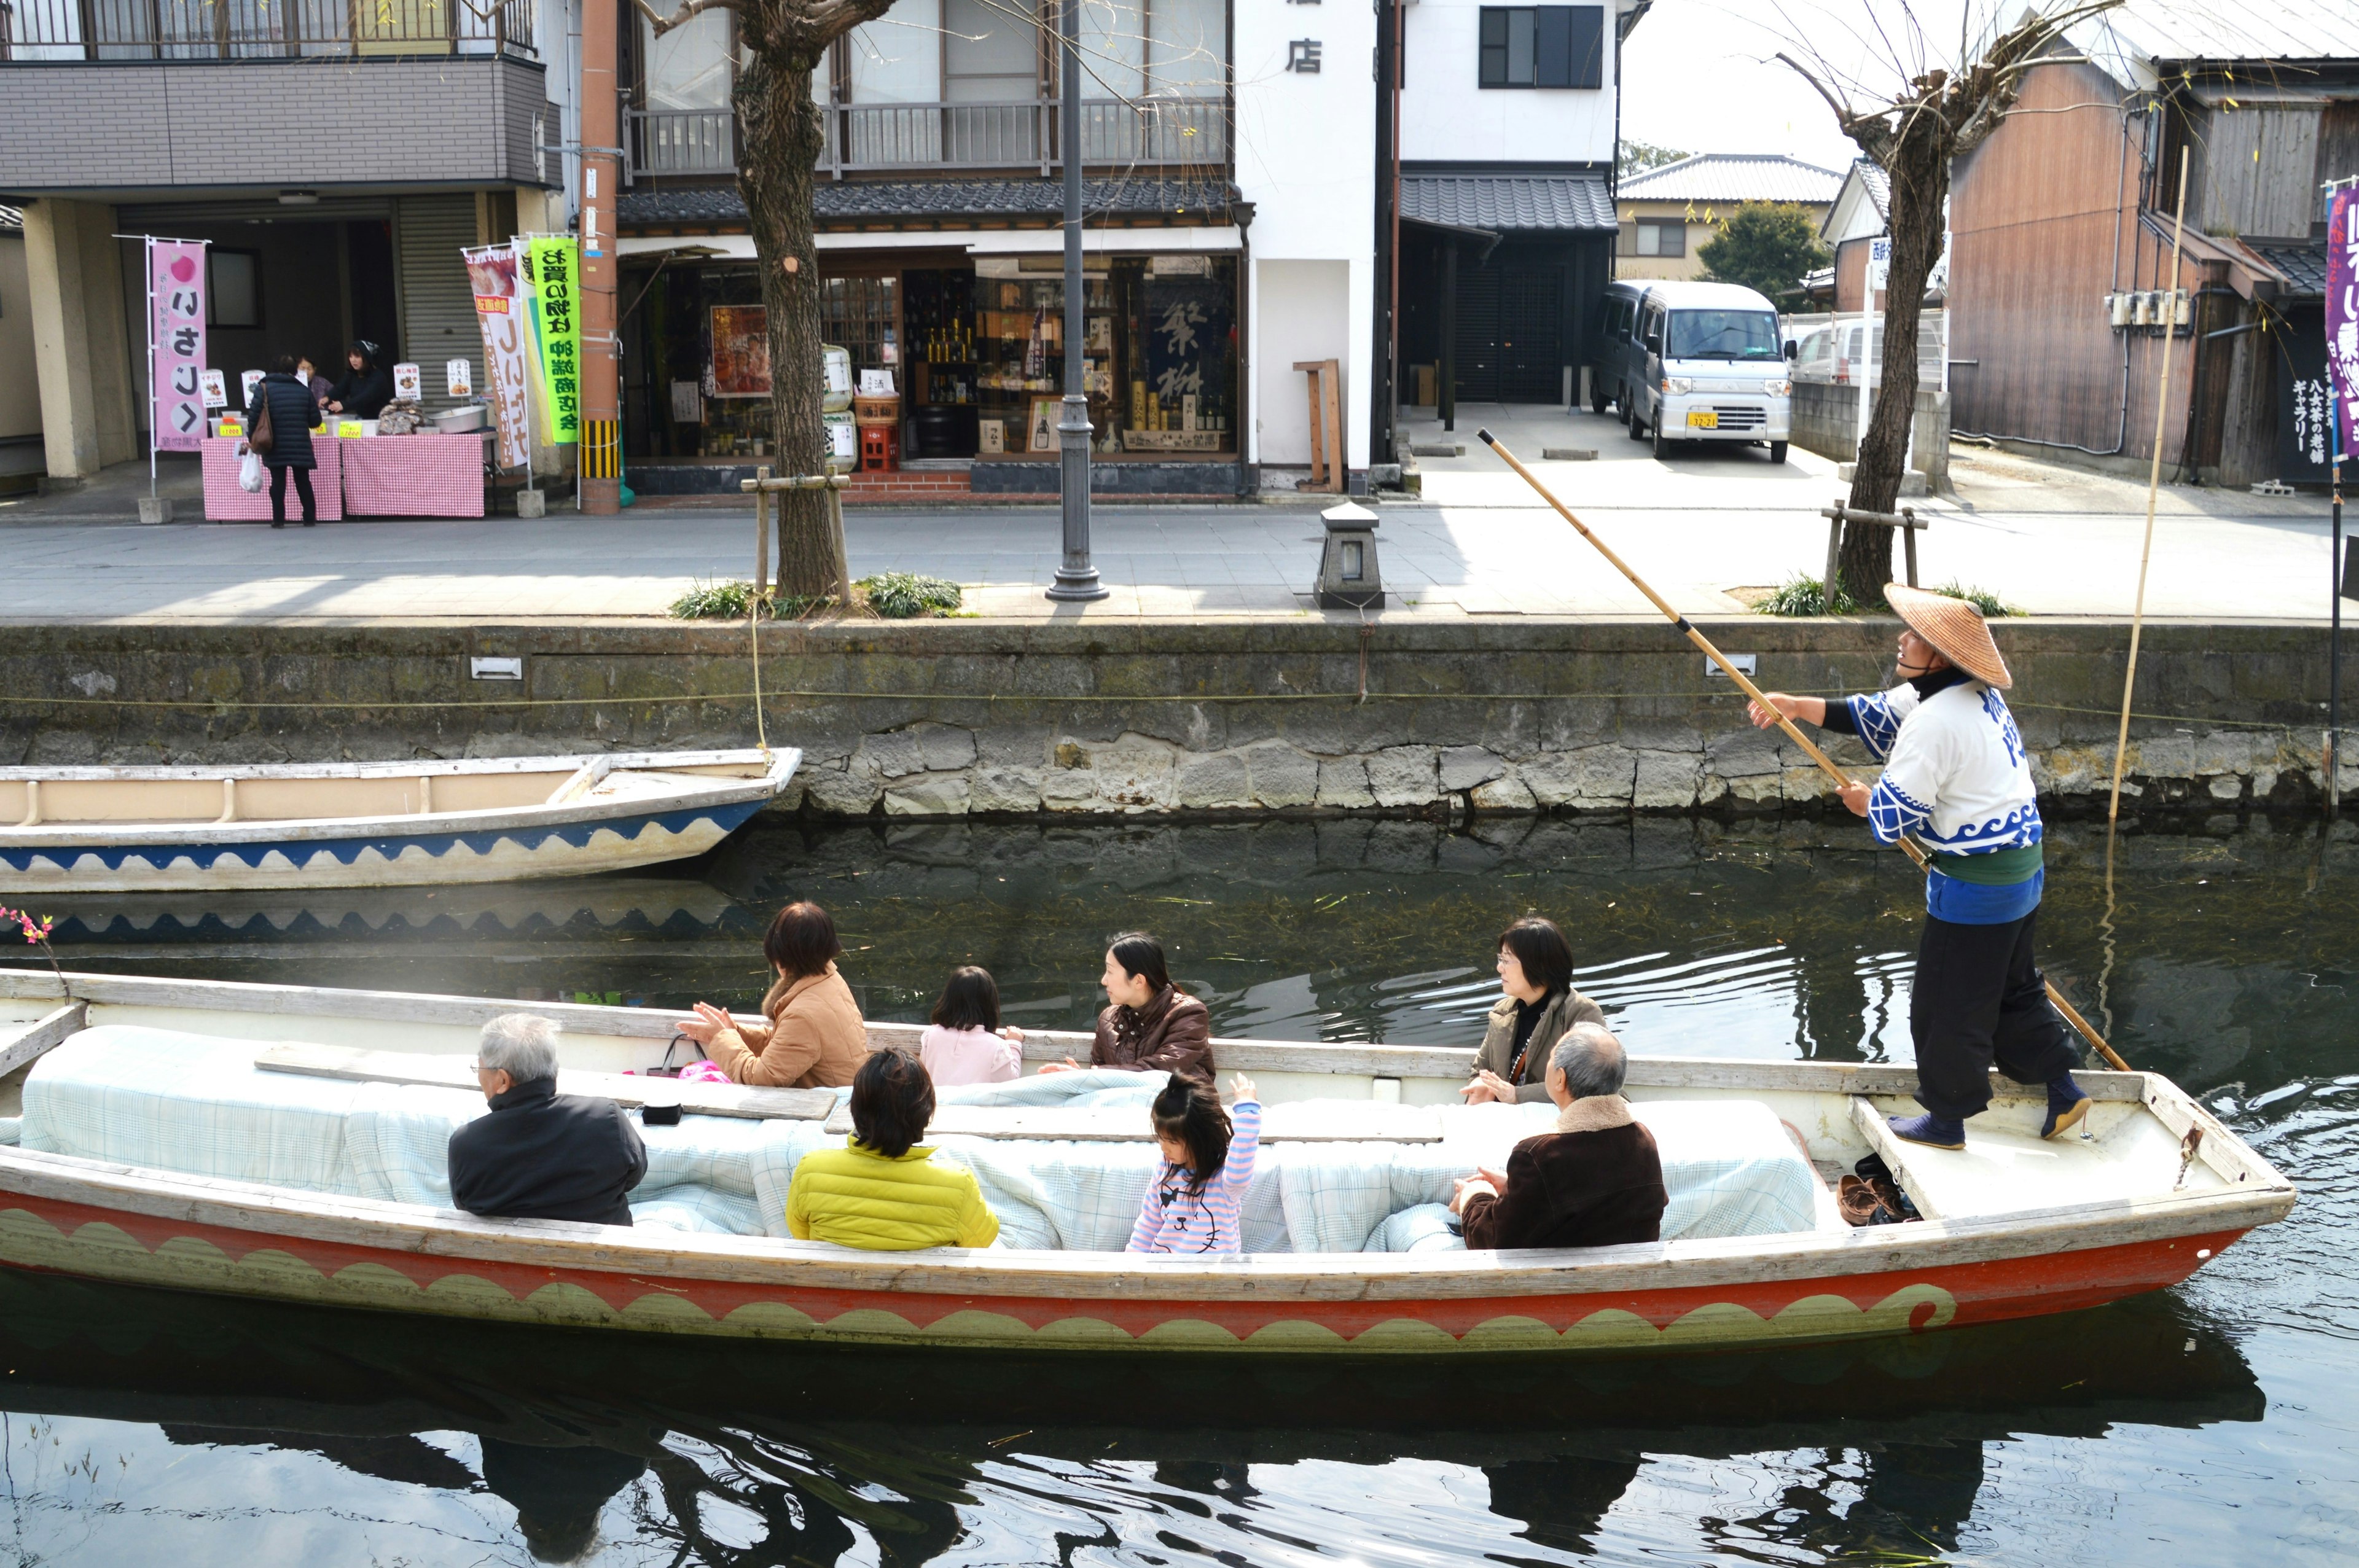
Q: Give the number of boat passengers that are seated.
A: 8